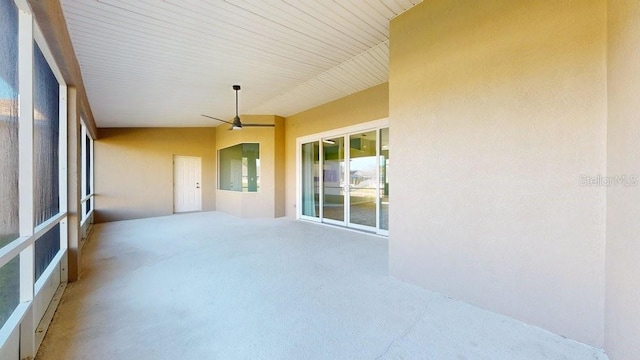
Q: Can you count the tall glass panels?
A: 4